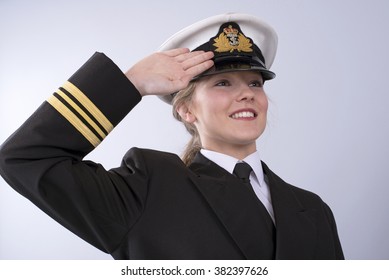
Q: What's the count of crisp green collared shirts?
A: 0